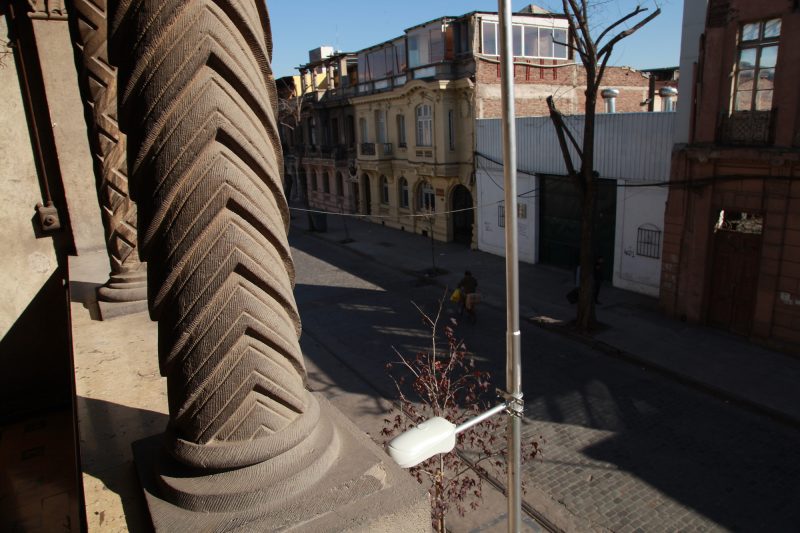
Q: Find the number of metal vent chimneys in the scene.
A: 2